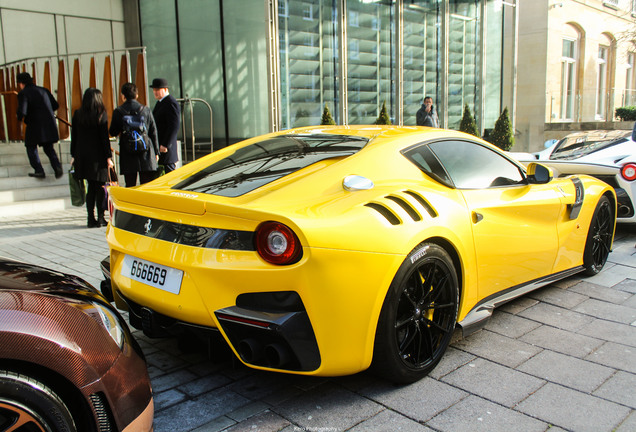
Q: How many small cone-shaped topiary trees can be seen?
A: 4